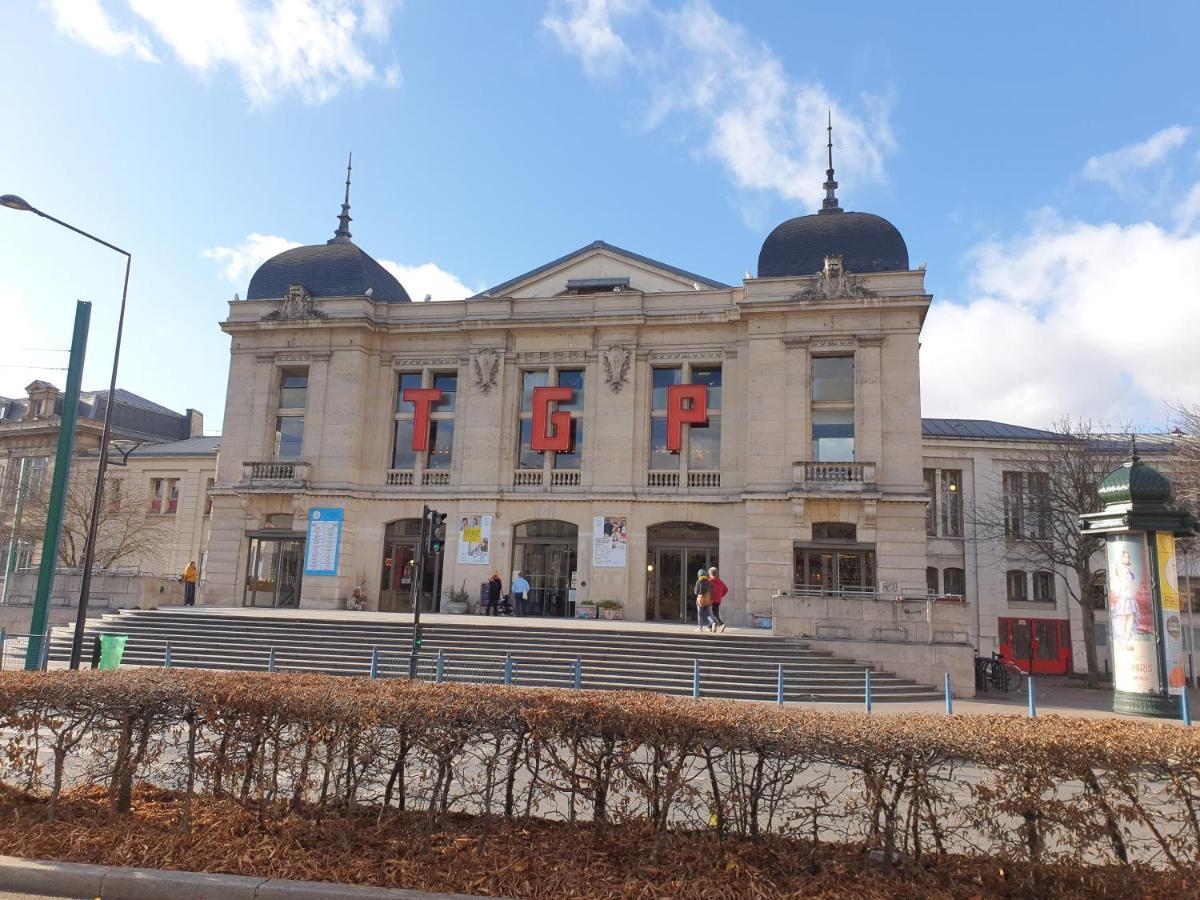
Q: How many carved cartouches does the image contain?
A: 4